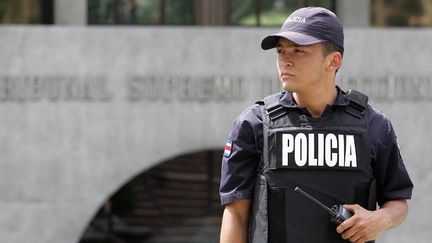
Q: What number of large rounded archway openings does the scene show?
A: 1